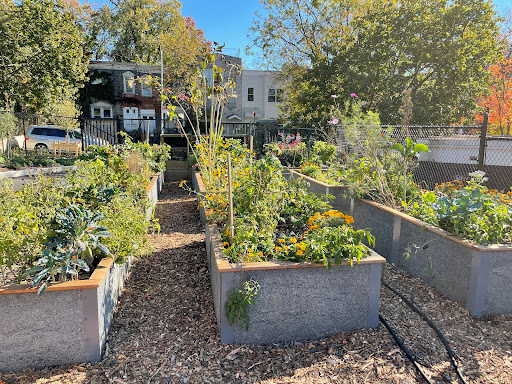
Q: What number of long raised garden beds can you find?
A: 3